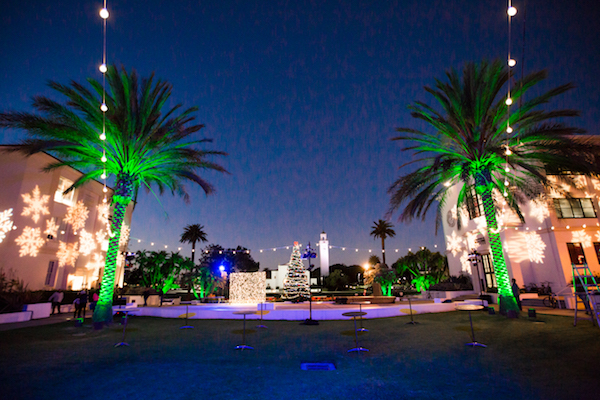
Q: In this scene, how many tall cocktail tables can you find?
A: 8